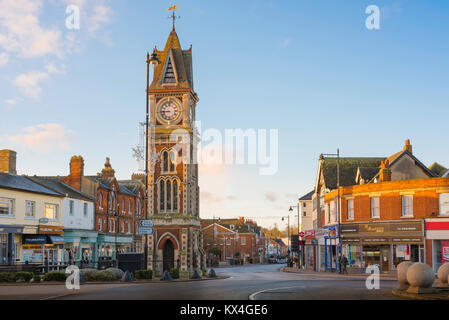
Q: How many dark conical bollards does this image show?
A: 4